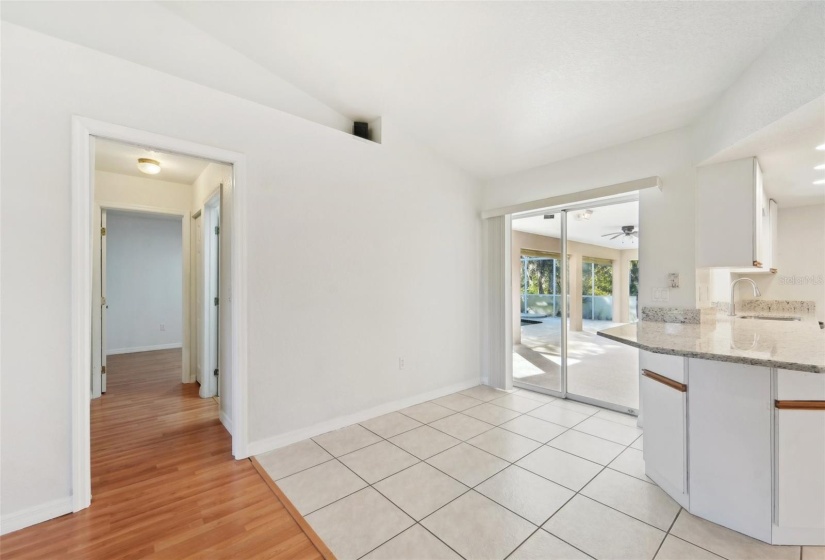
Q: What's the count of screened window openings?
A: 3